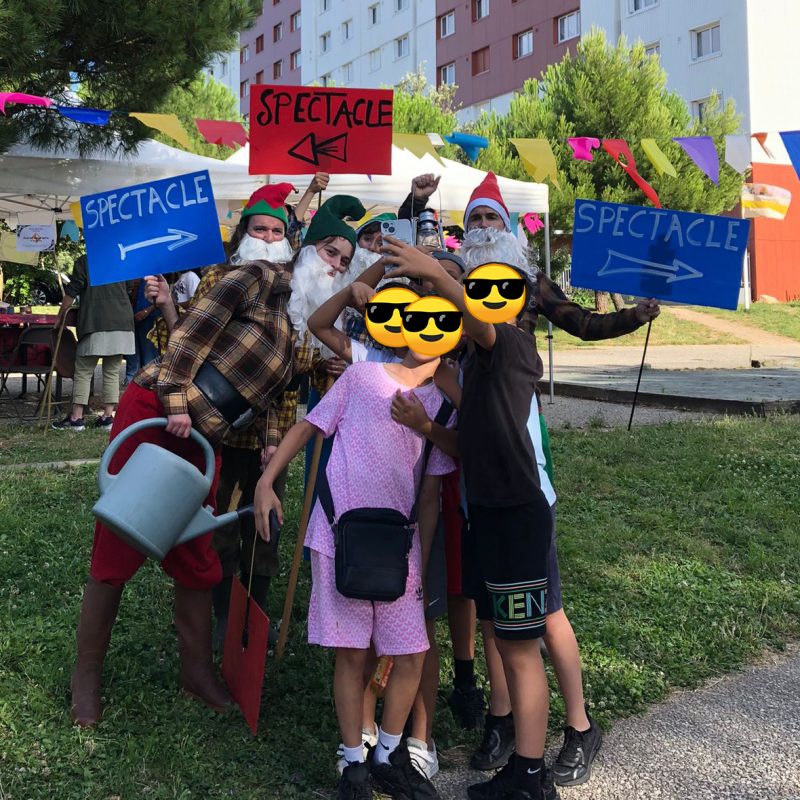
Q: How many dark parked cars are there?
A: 1